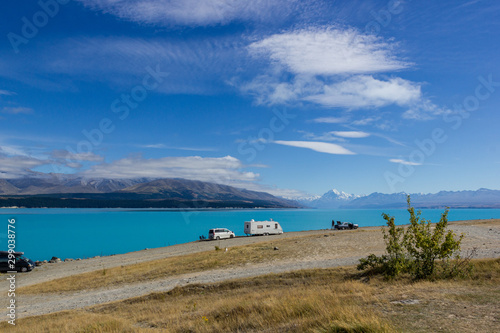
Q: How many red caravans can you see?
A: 0